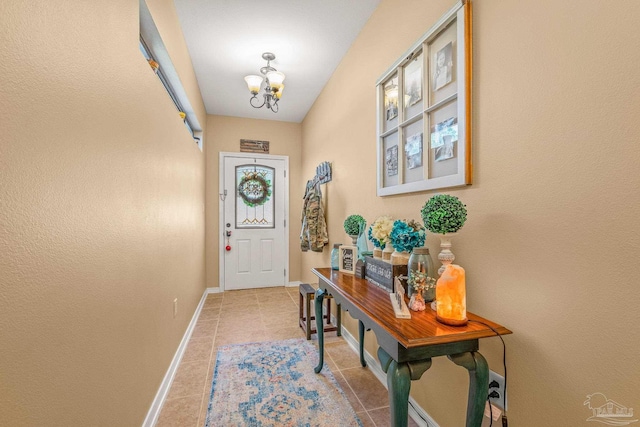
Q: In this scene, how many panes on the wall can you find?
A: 6